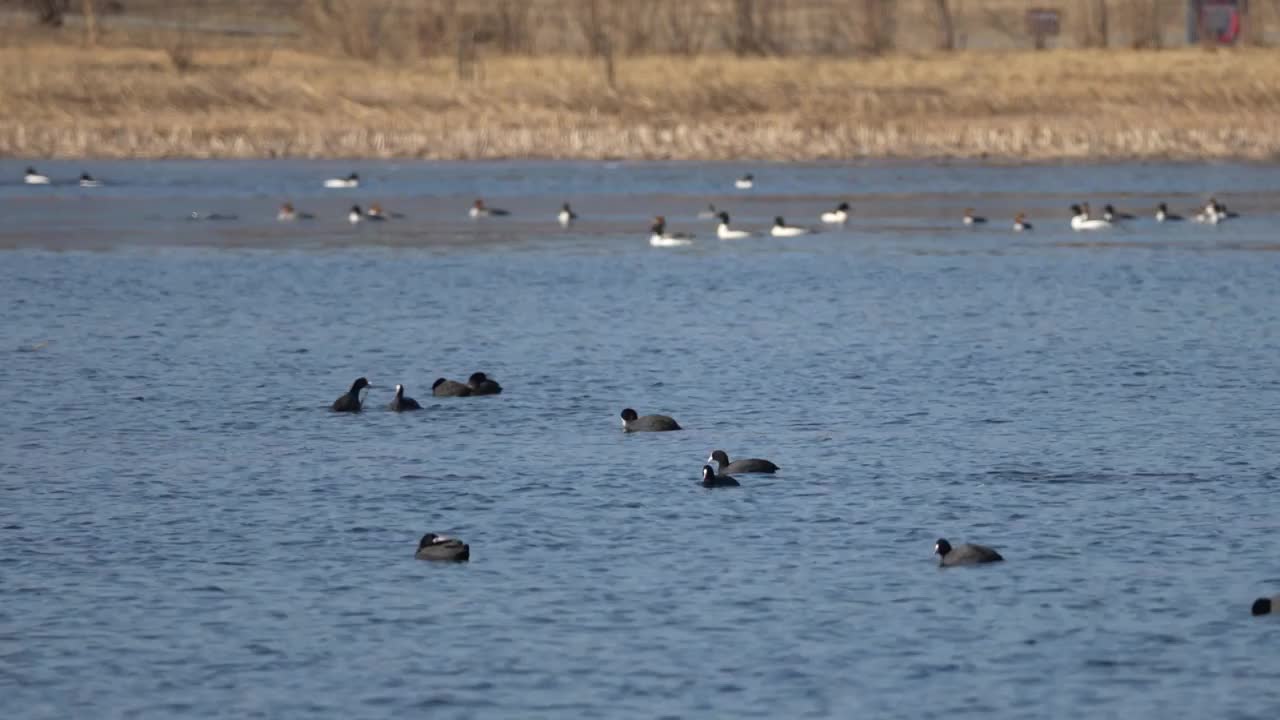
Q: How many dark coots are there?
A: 10